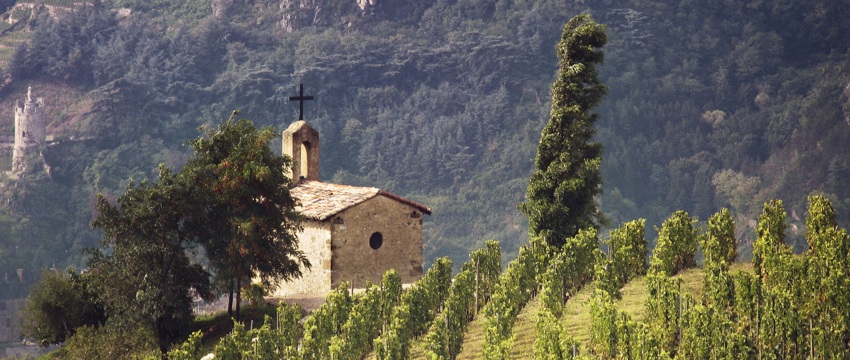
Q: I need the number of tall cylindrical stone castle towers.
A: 1